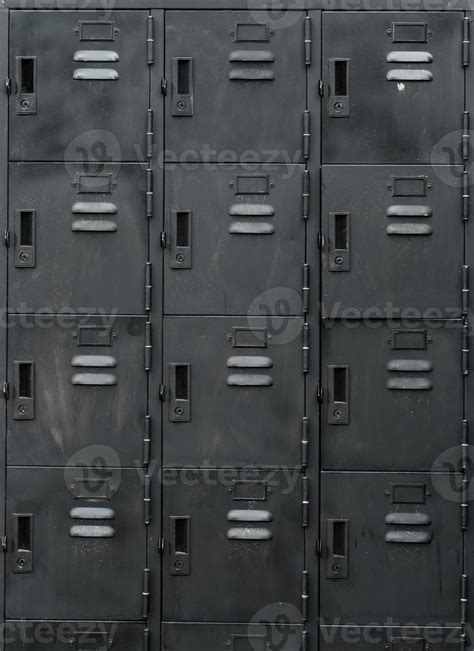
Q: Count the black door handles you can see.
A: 12